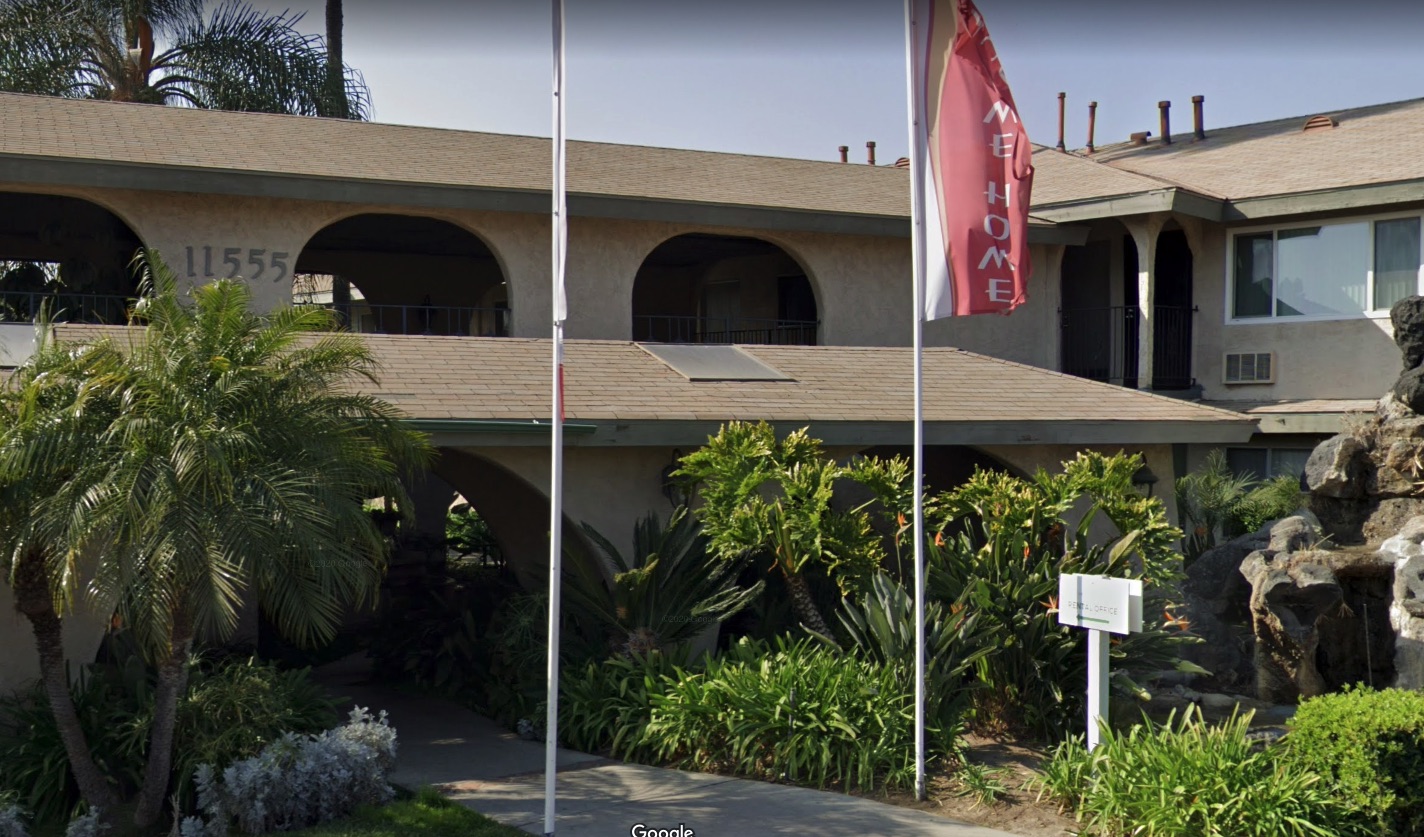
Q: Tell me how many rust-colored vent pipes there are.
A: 6